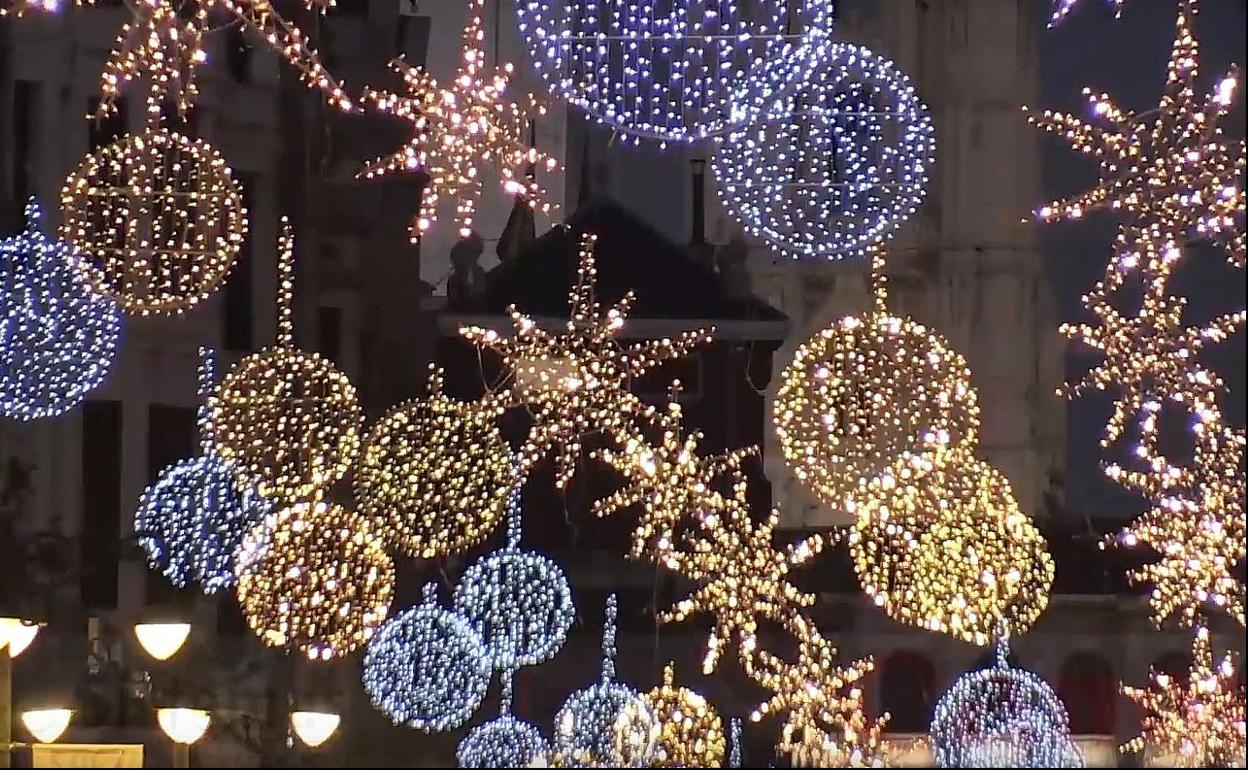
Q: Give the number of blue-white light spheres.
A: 9